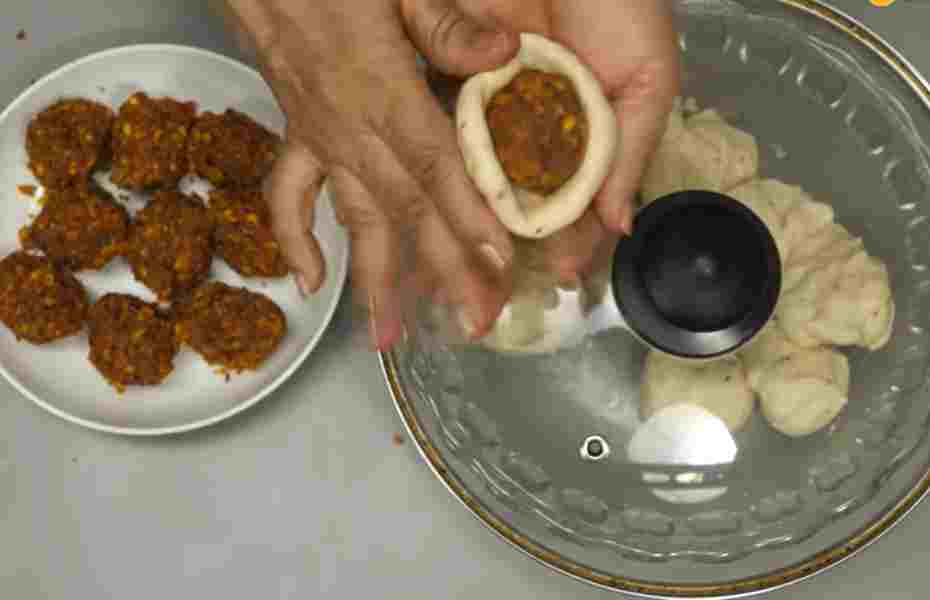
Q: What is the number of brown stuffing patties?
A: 10